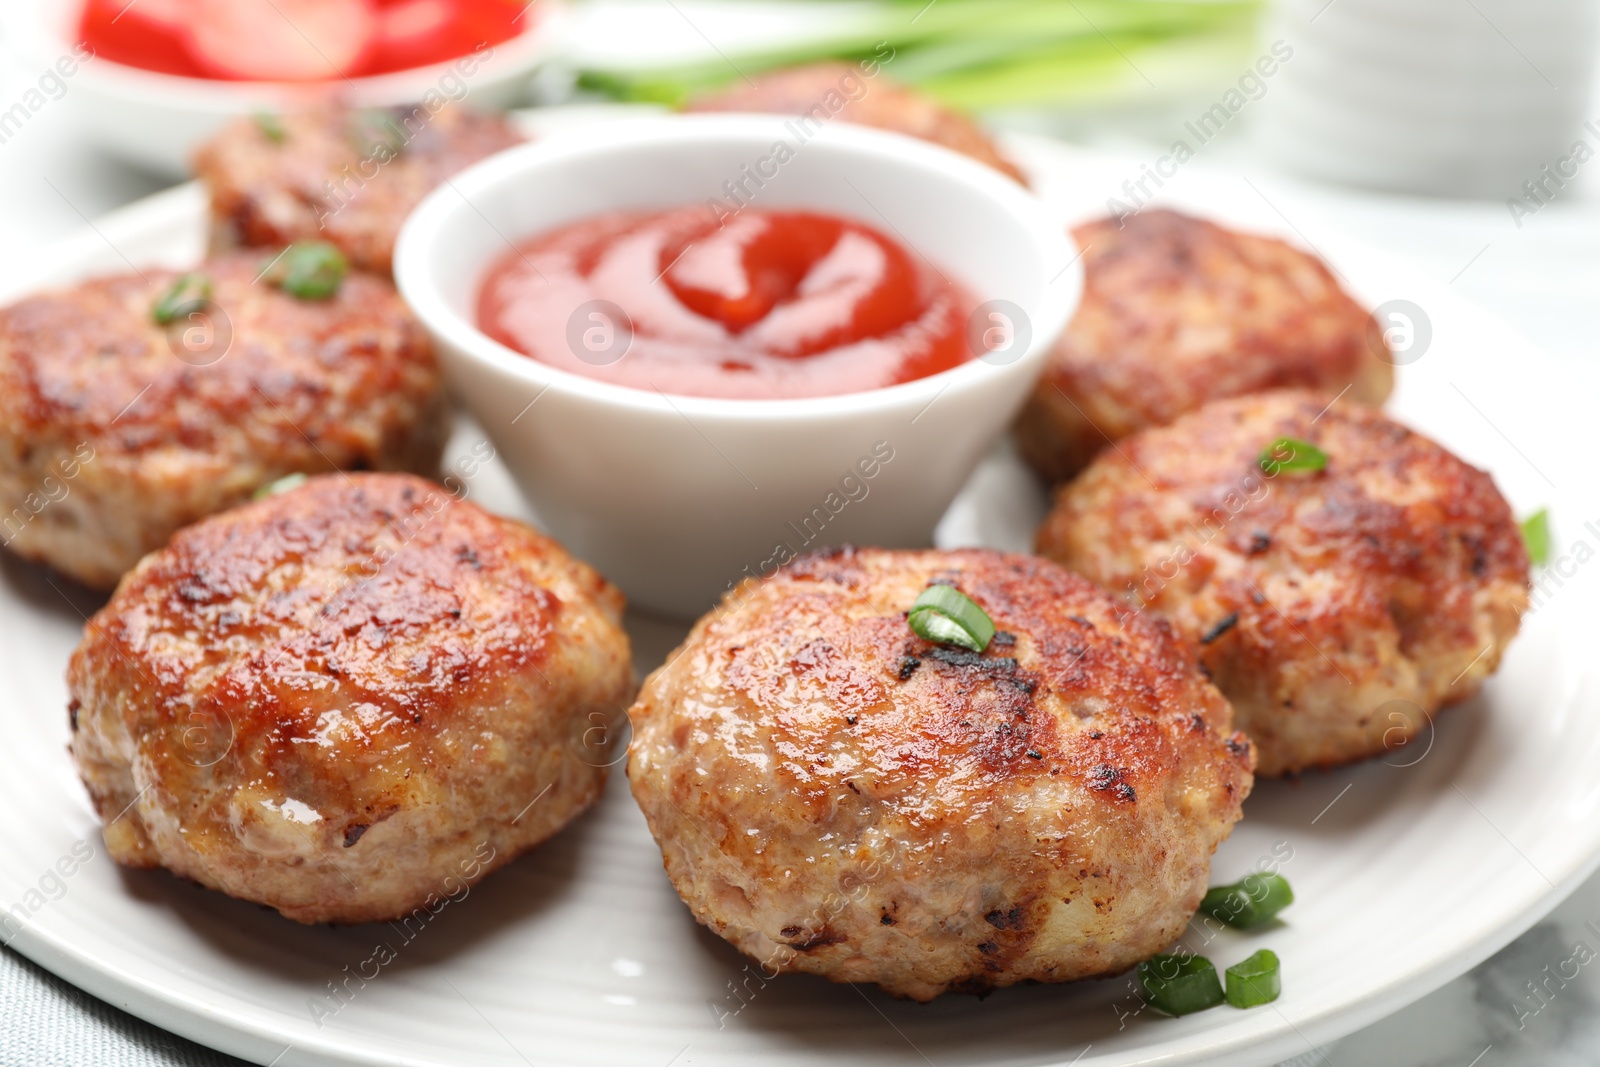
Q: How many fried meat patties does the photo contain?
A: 7